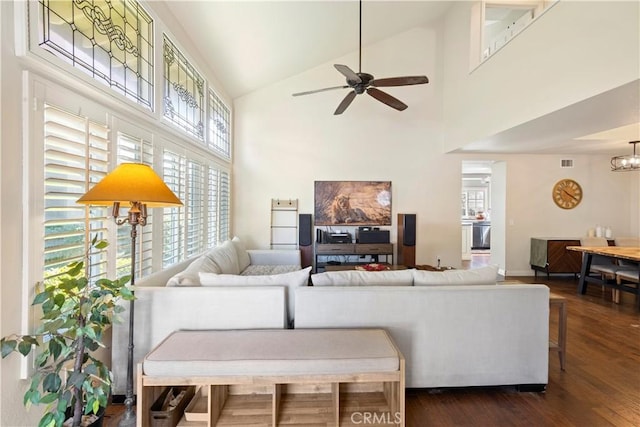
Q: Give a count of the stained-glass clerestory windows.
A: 3